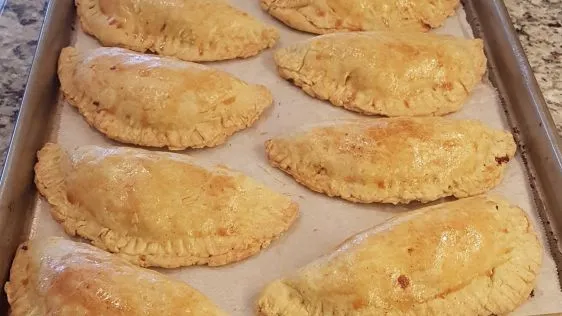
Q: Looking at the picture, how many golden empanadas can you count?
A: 8